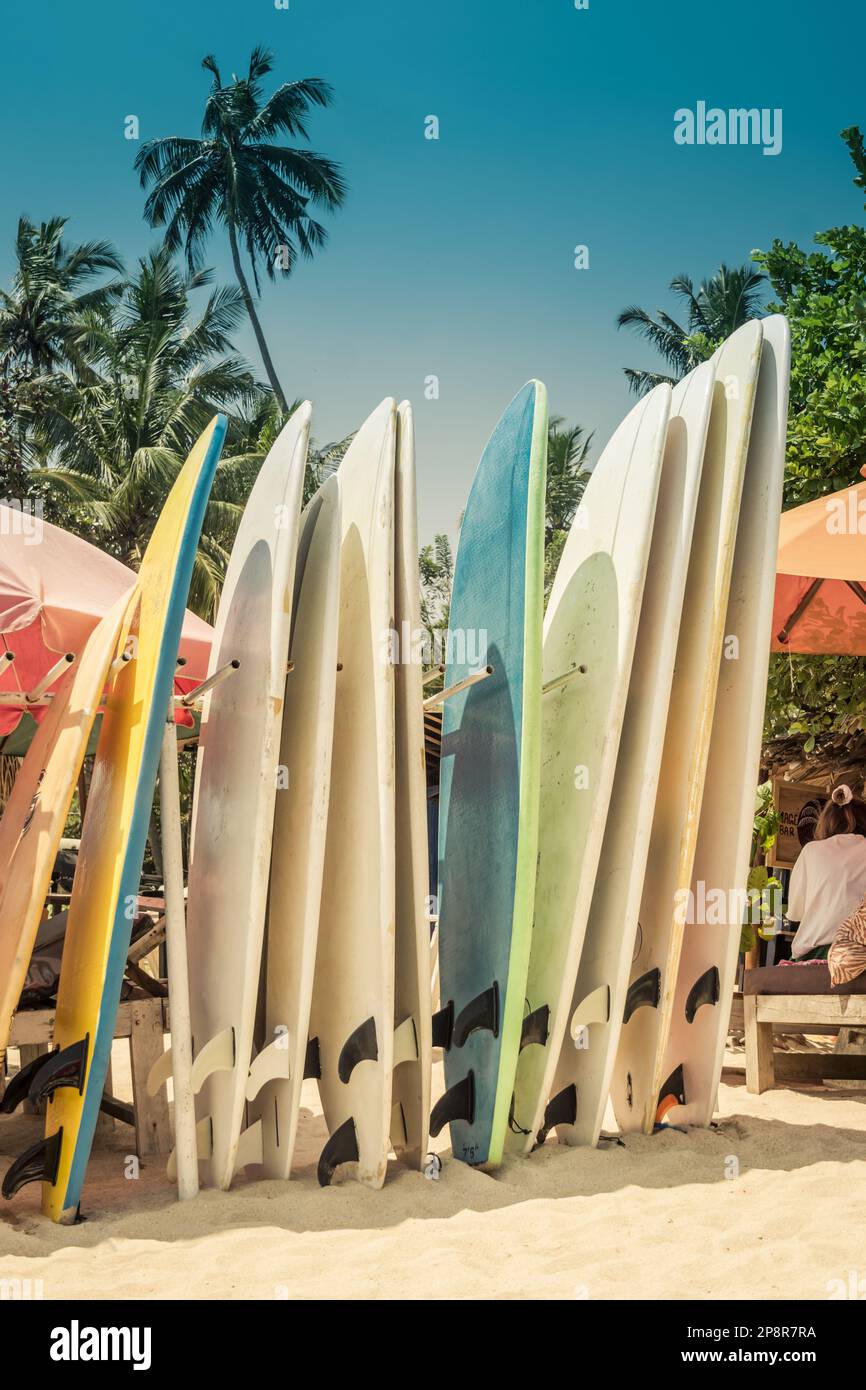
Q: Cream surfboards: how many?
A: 8